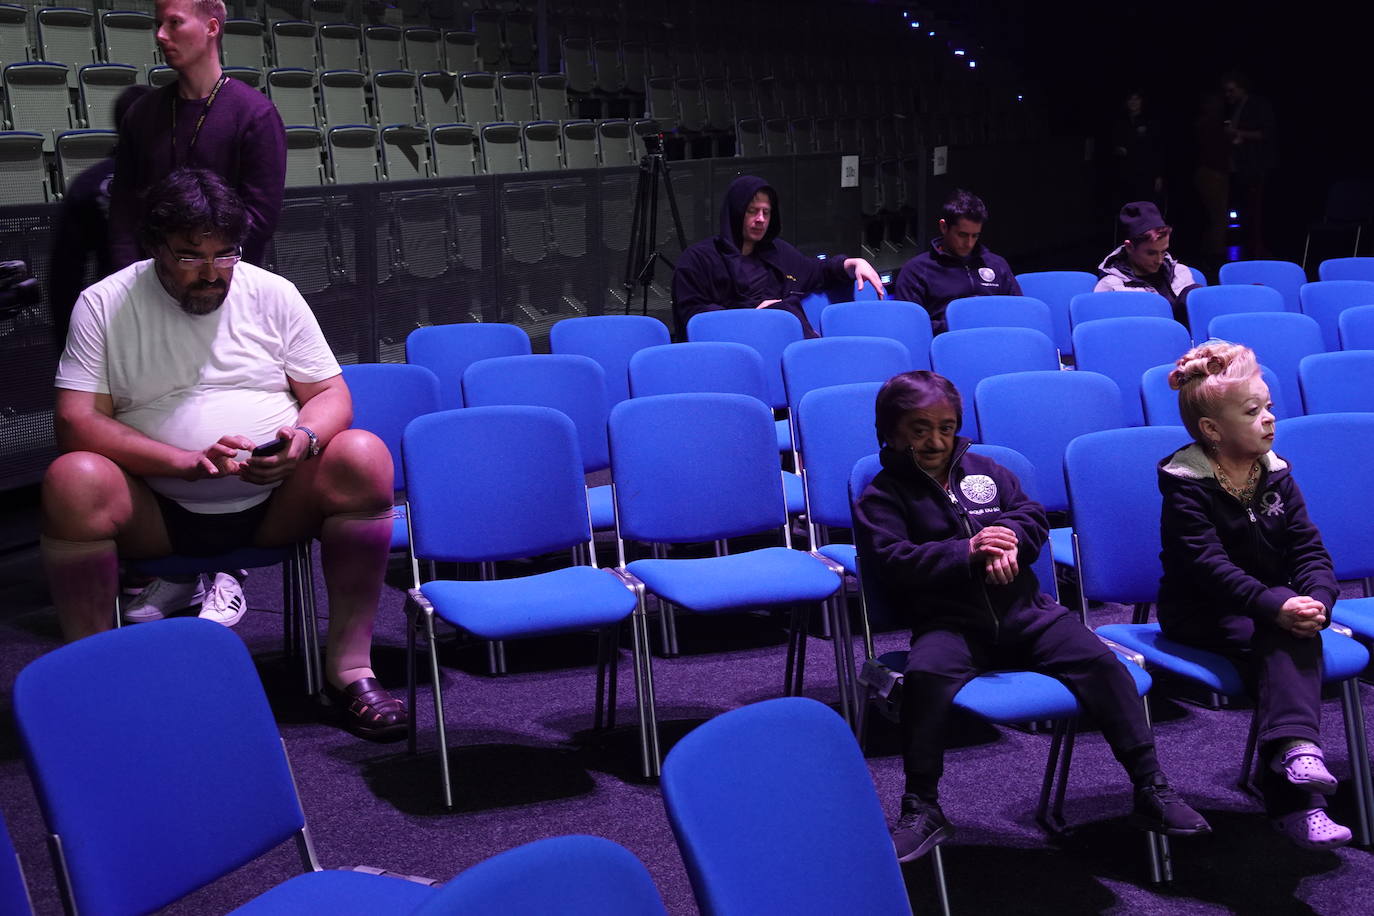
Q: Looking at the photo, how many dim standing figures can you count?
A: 3